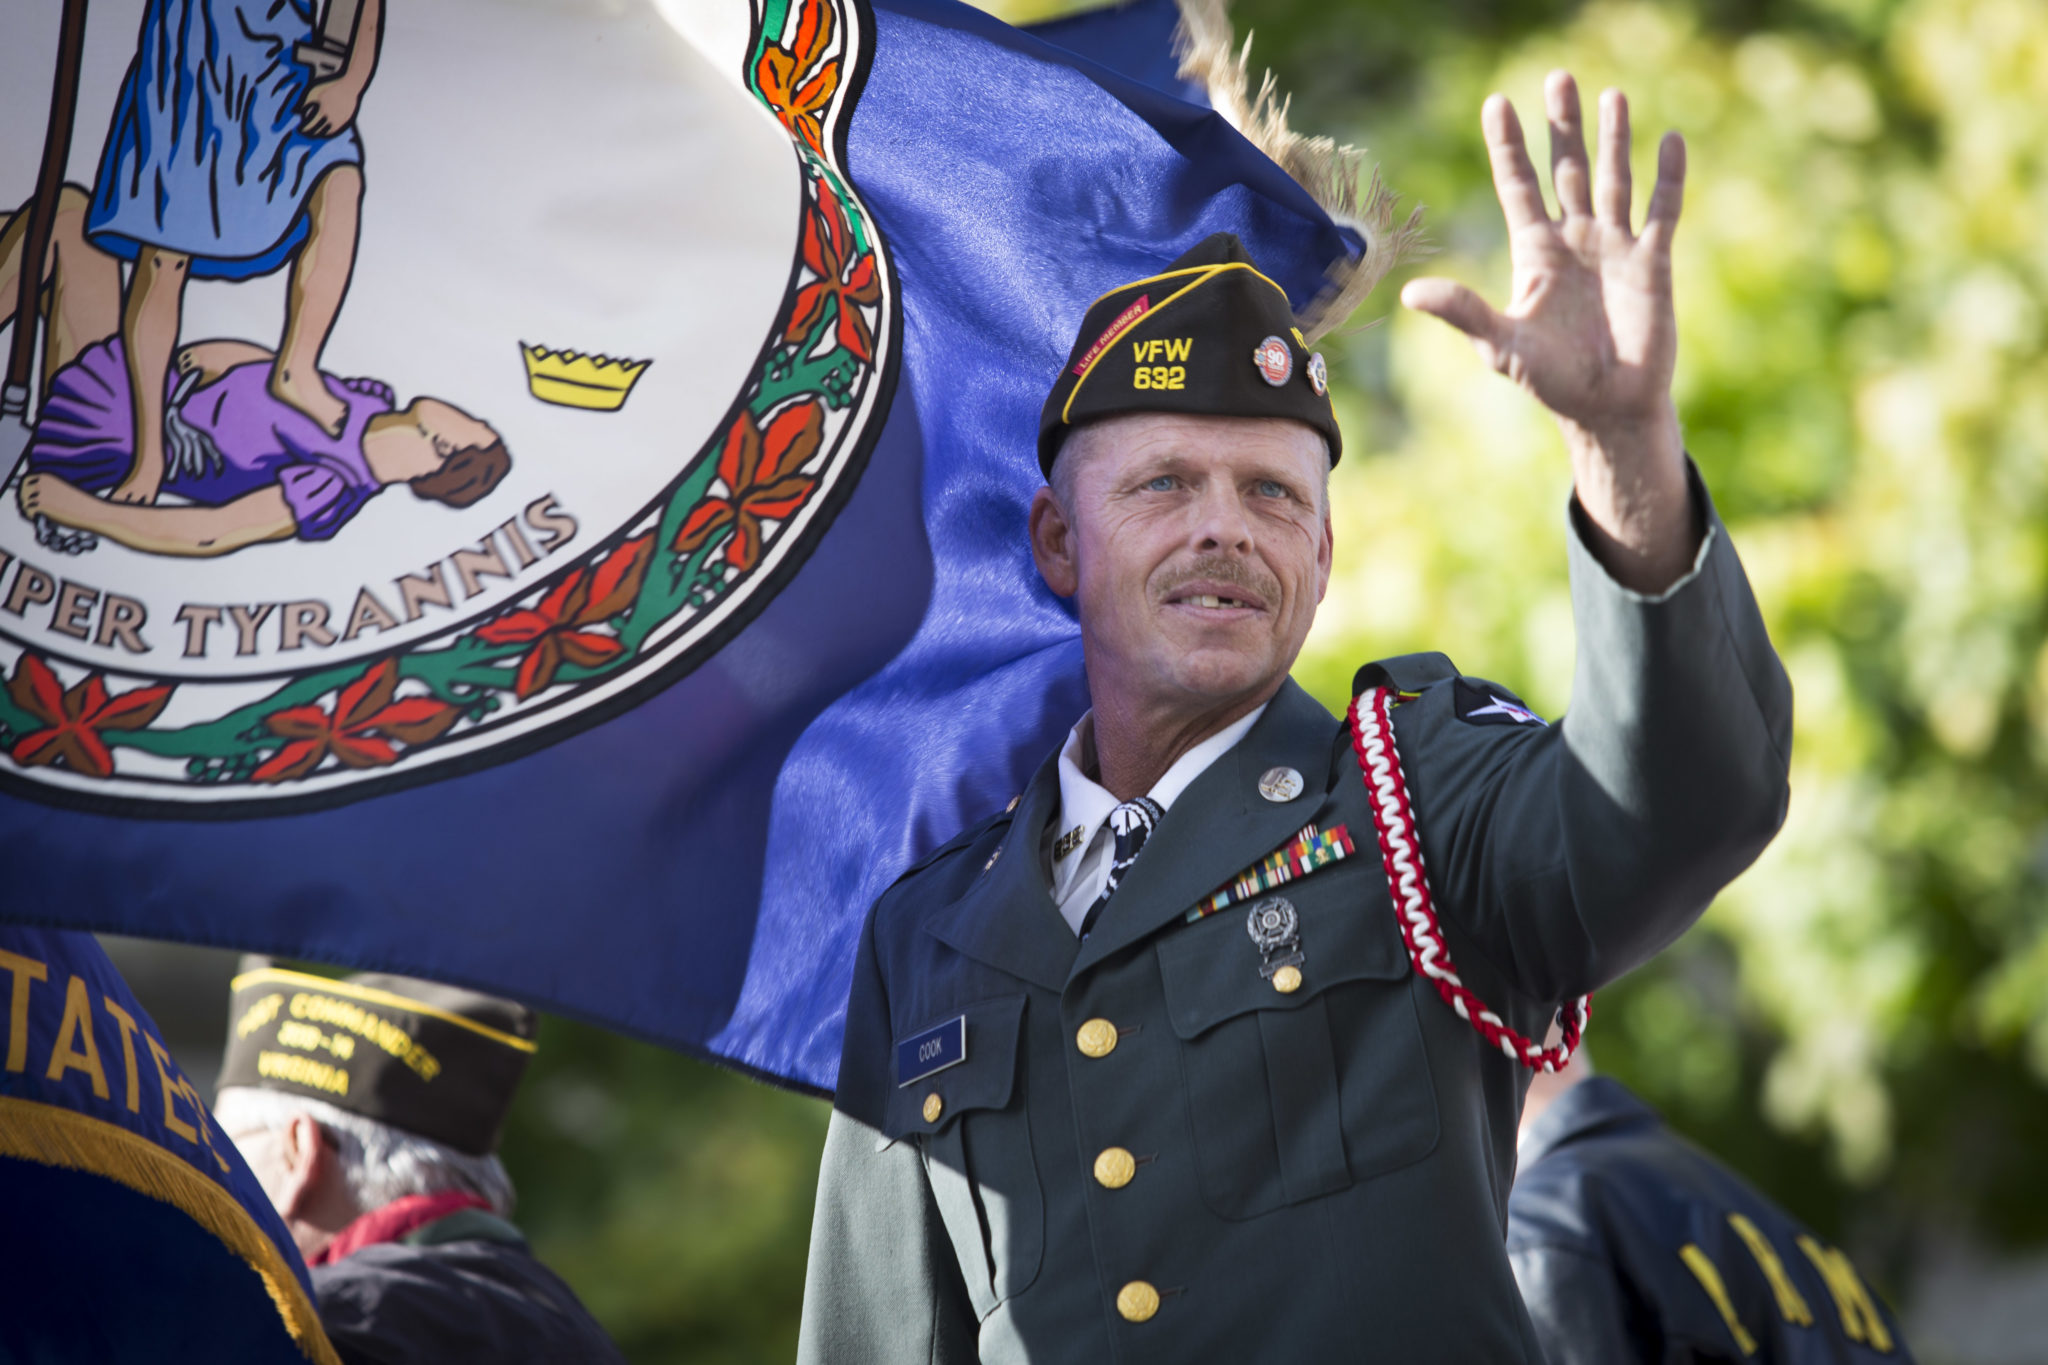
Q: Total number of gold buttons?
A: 5